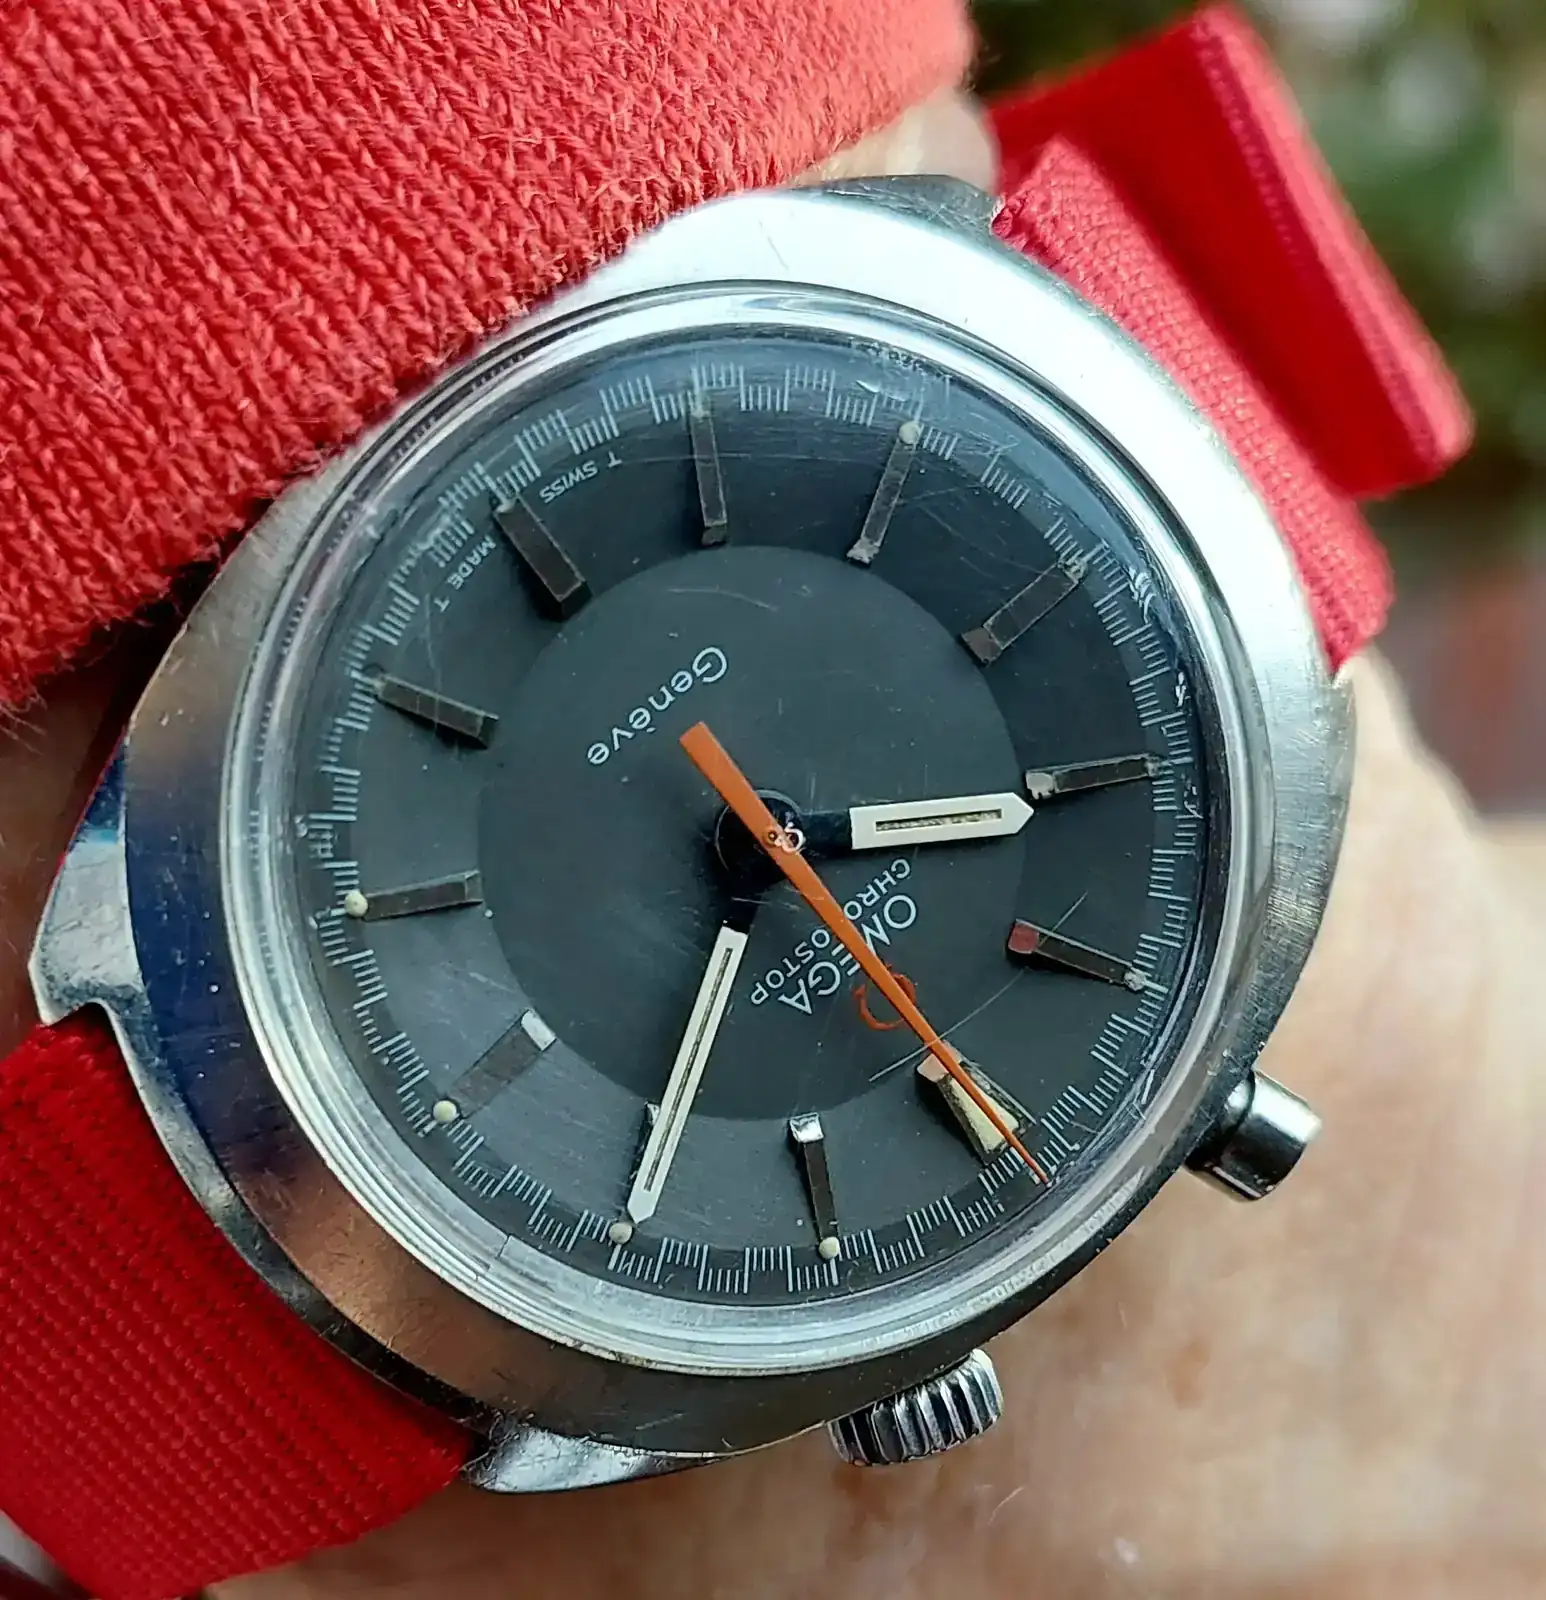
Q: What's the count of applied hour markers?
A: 12